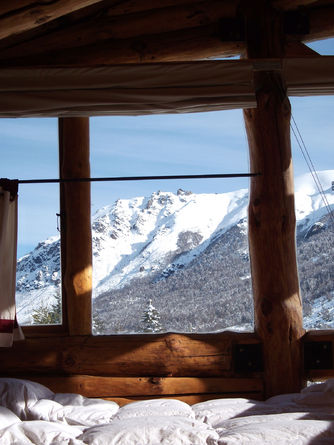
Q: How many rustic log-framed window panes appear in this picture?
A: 3